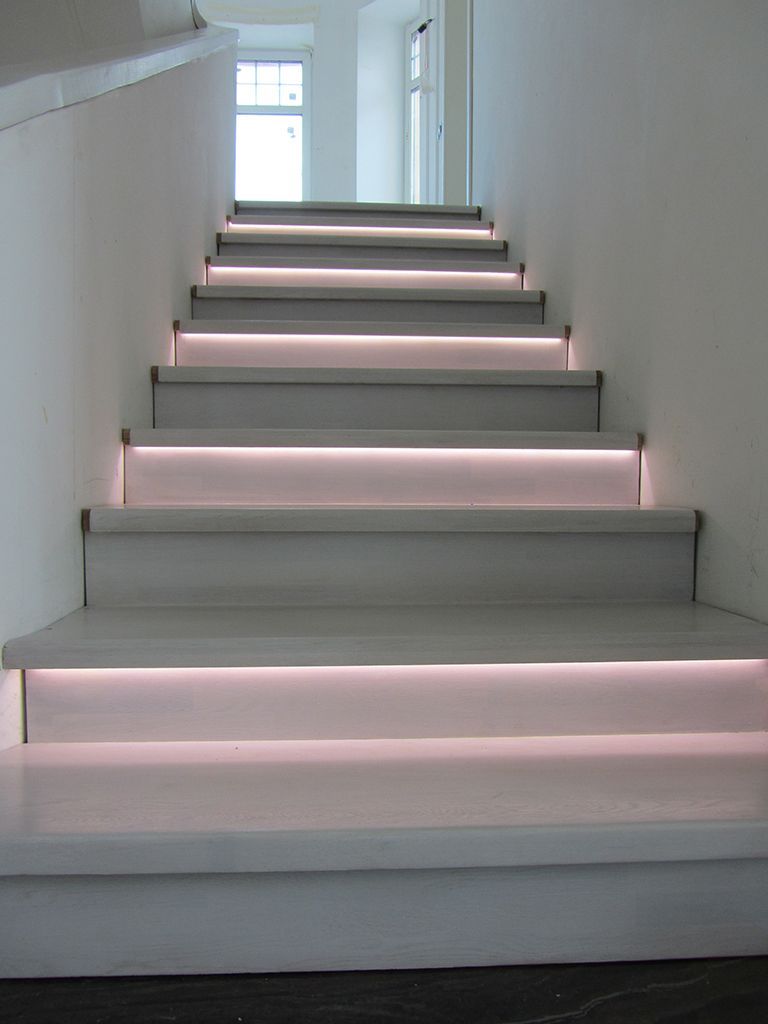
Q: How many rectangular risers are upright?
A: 11